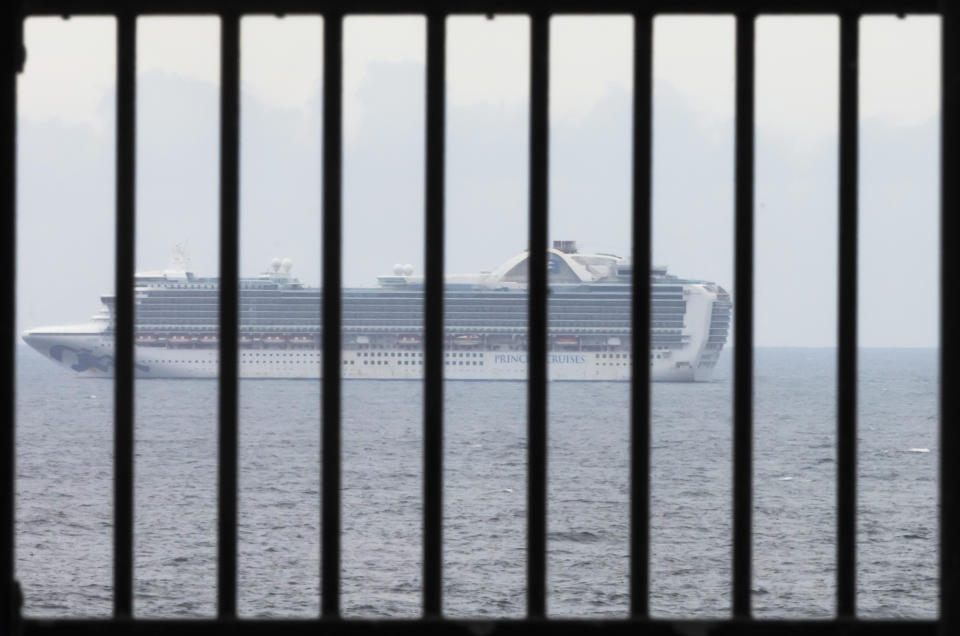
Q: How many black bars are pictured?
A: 8